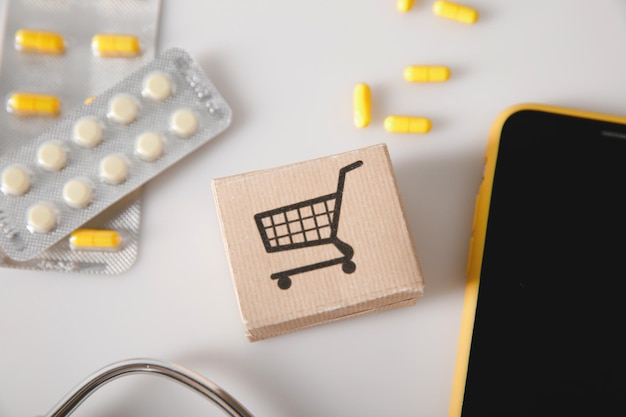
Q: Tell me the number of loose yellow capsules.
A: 5